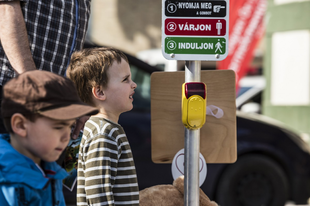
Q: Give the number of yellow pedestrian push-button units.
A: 1